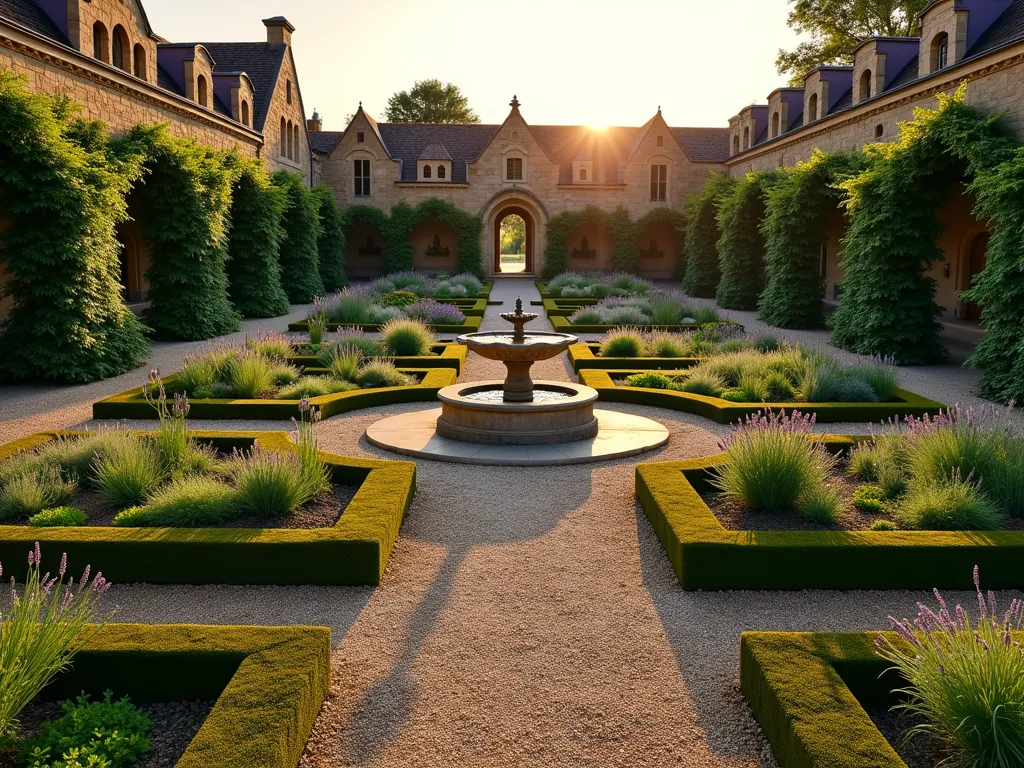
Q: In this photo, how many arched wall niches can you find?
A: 4